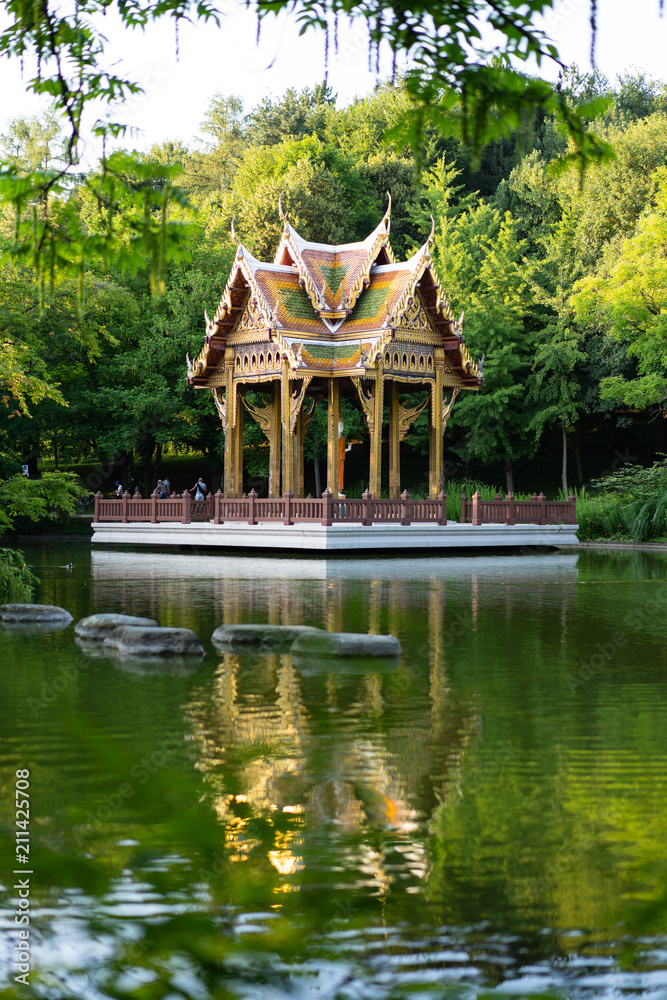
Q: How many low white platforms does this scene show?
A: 1